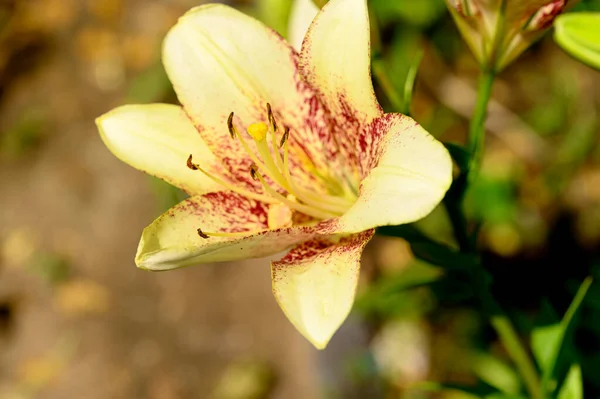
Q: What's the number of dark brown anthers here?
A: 6